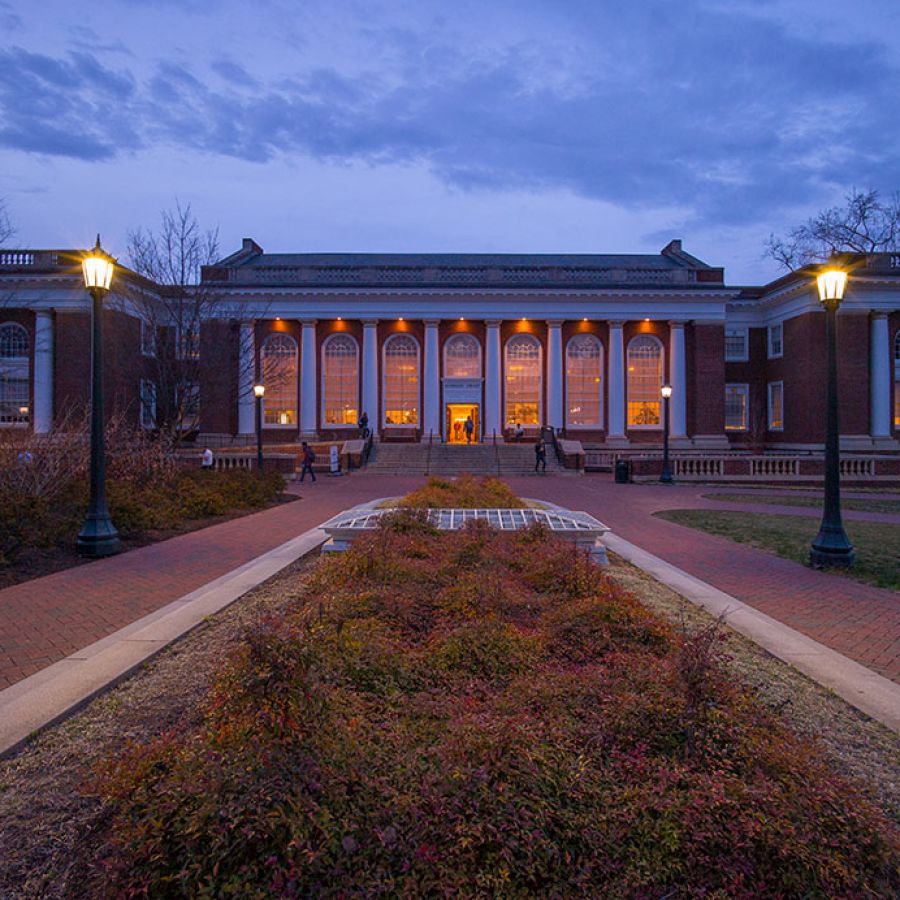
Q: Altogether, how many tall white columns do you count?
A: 10